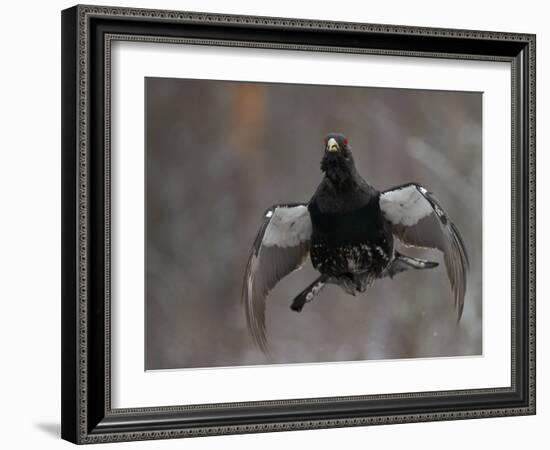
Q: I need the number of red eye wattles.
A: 1